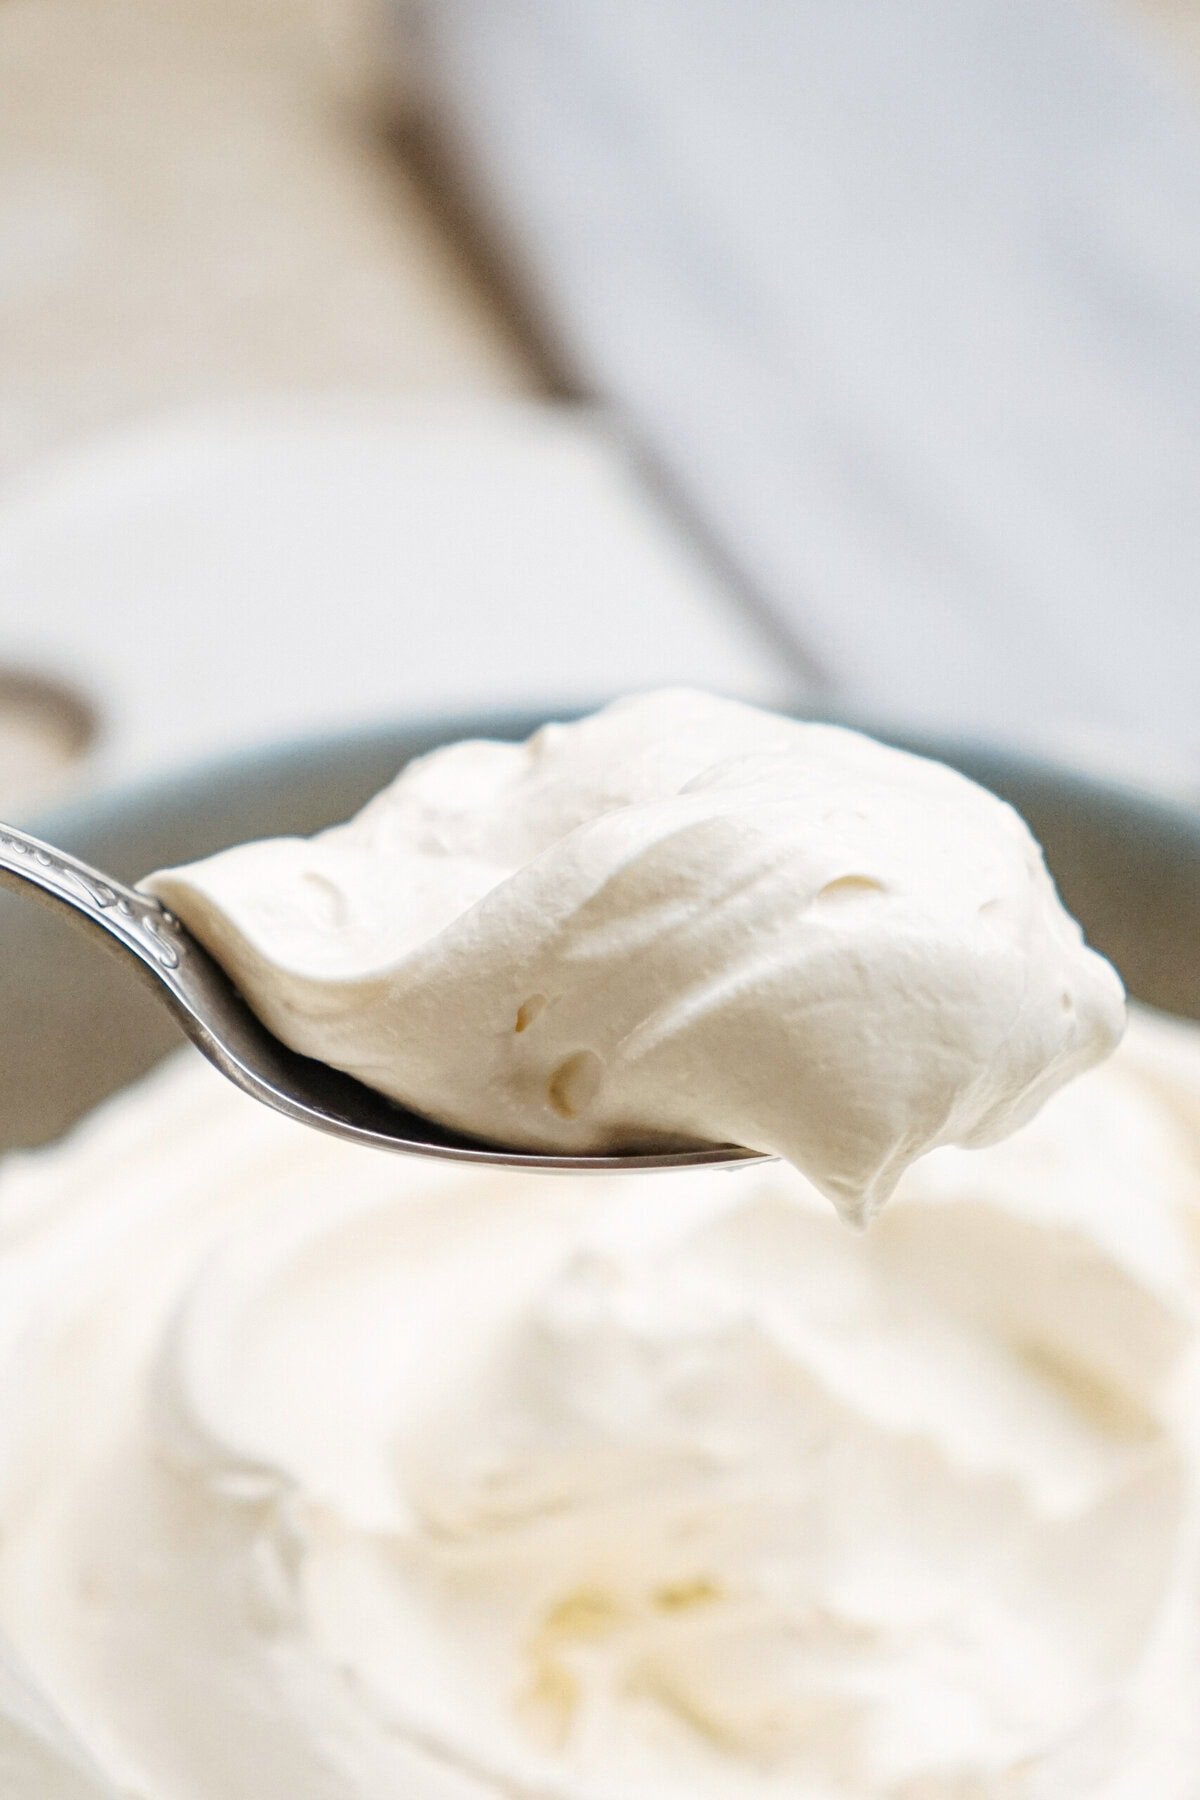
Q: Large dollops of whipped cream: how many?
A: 1